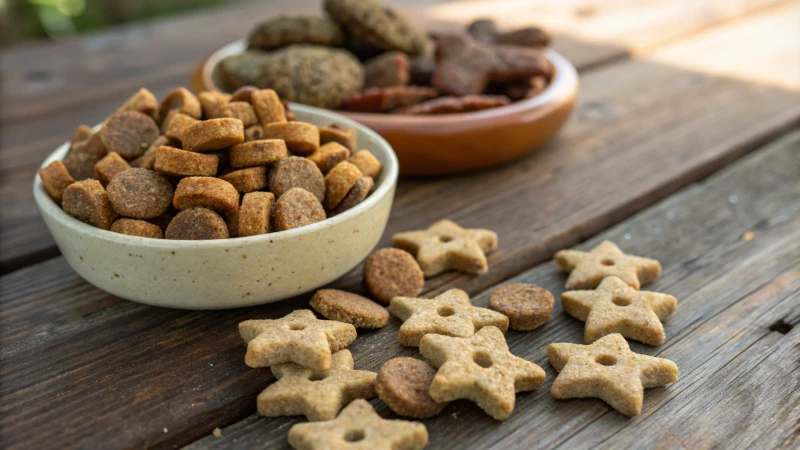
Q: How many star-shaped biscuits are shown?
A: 9